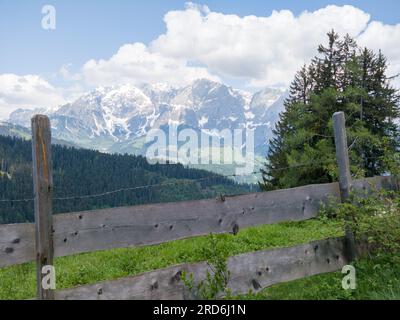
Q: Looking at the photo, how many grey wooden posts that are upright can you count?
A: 2